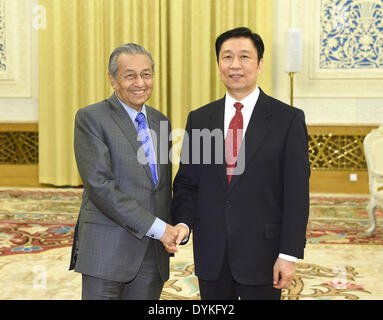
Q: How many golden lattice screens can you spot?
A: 2